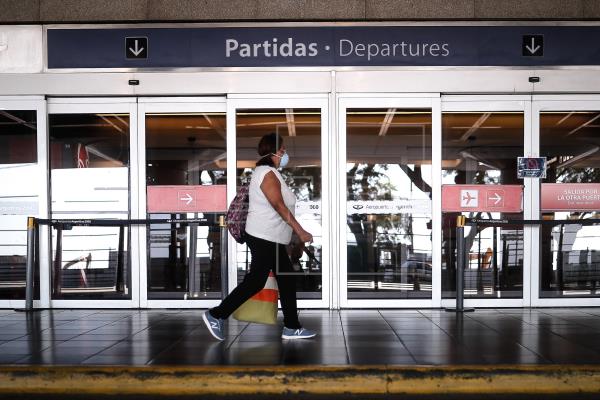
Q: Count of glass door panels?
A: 7